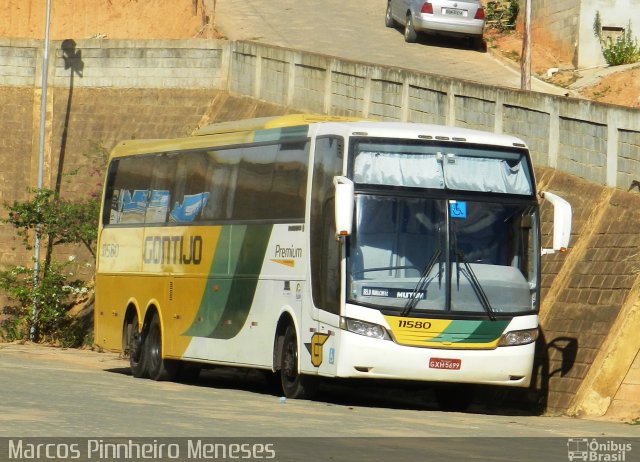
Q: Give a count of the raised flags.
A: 0